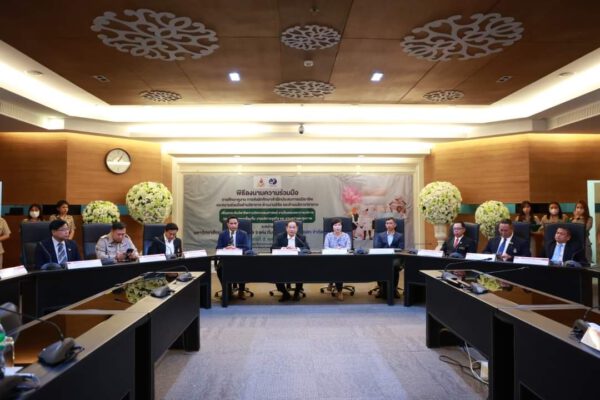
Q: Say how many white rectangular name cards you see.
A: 11